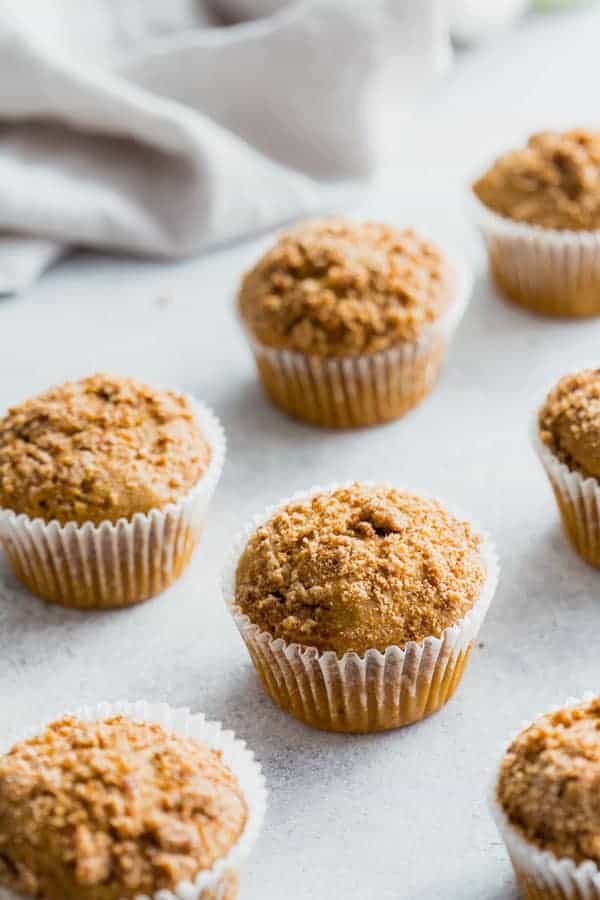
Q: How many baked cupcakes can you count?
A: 7